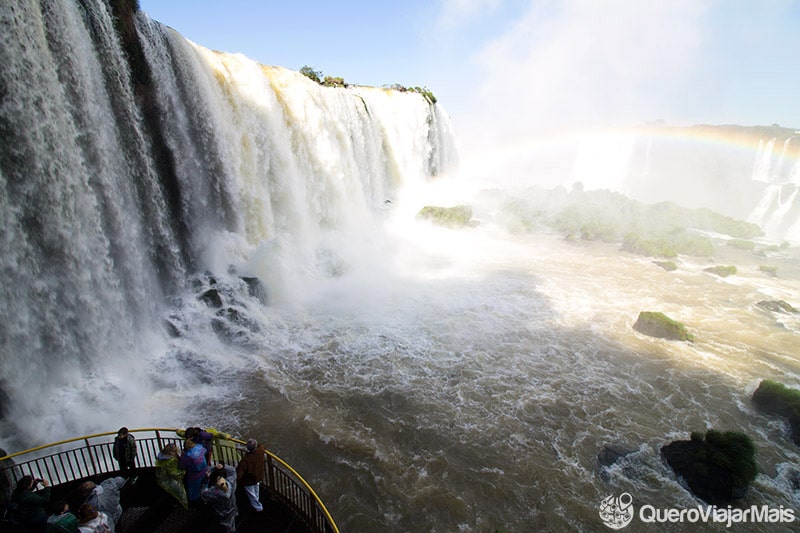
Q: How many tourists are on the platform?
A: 11